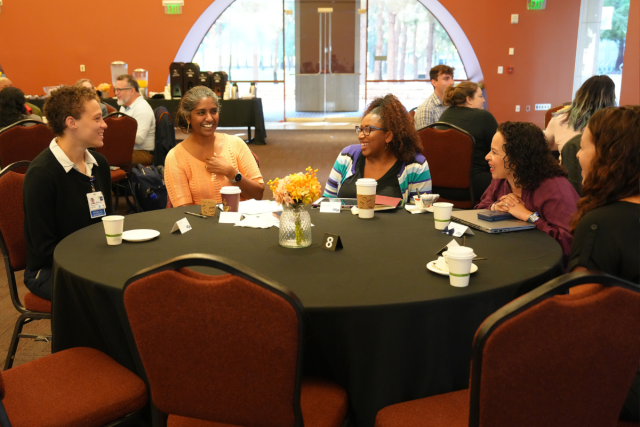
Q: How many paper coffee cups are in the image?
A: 5